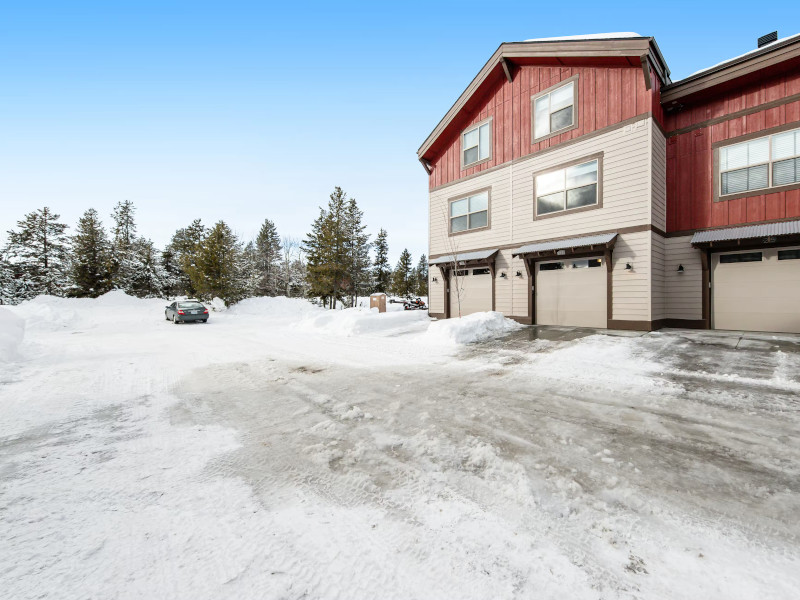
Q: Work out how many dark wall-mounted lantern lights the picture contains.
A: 5